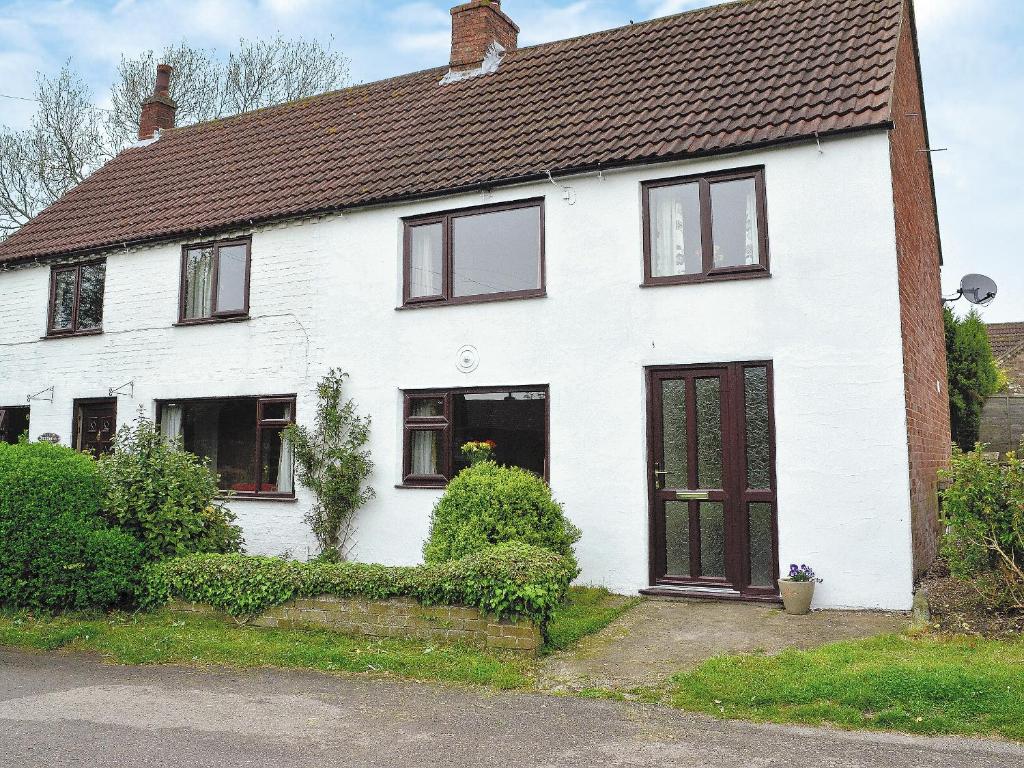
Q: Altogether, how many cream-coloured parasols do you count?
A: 0